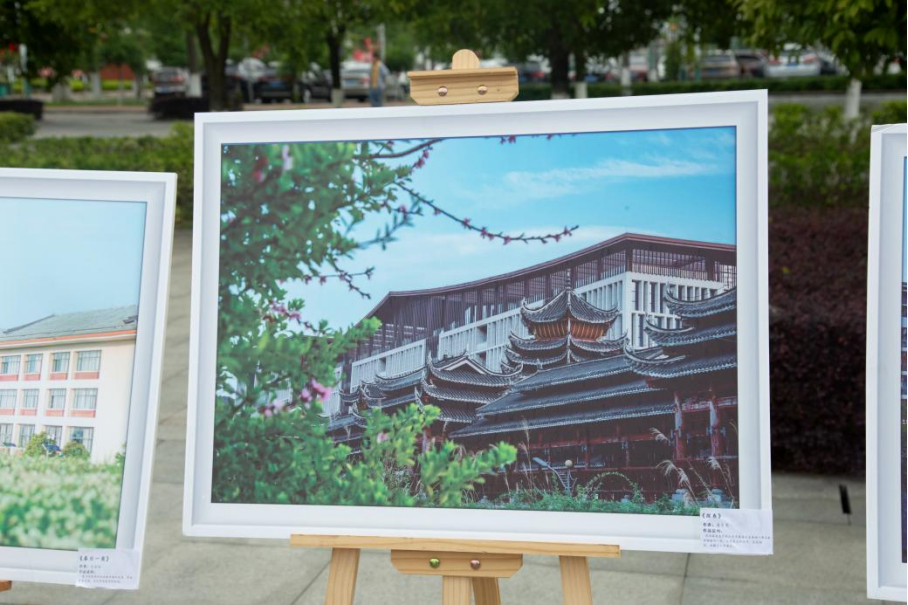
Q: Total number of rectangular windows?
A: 12